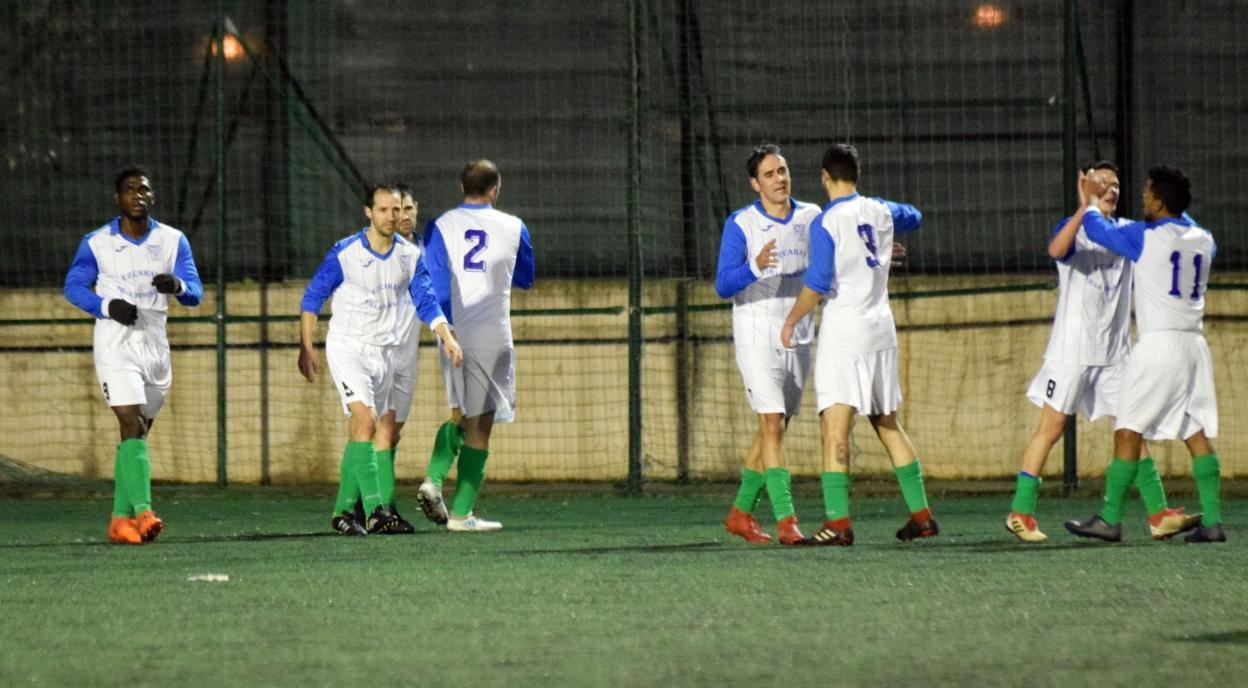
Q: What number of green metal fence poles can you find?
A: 3